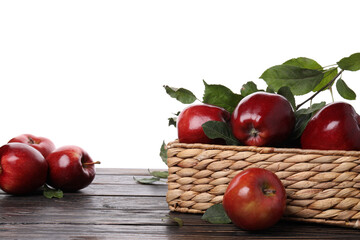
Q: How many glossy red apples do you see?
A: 7